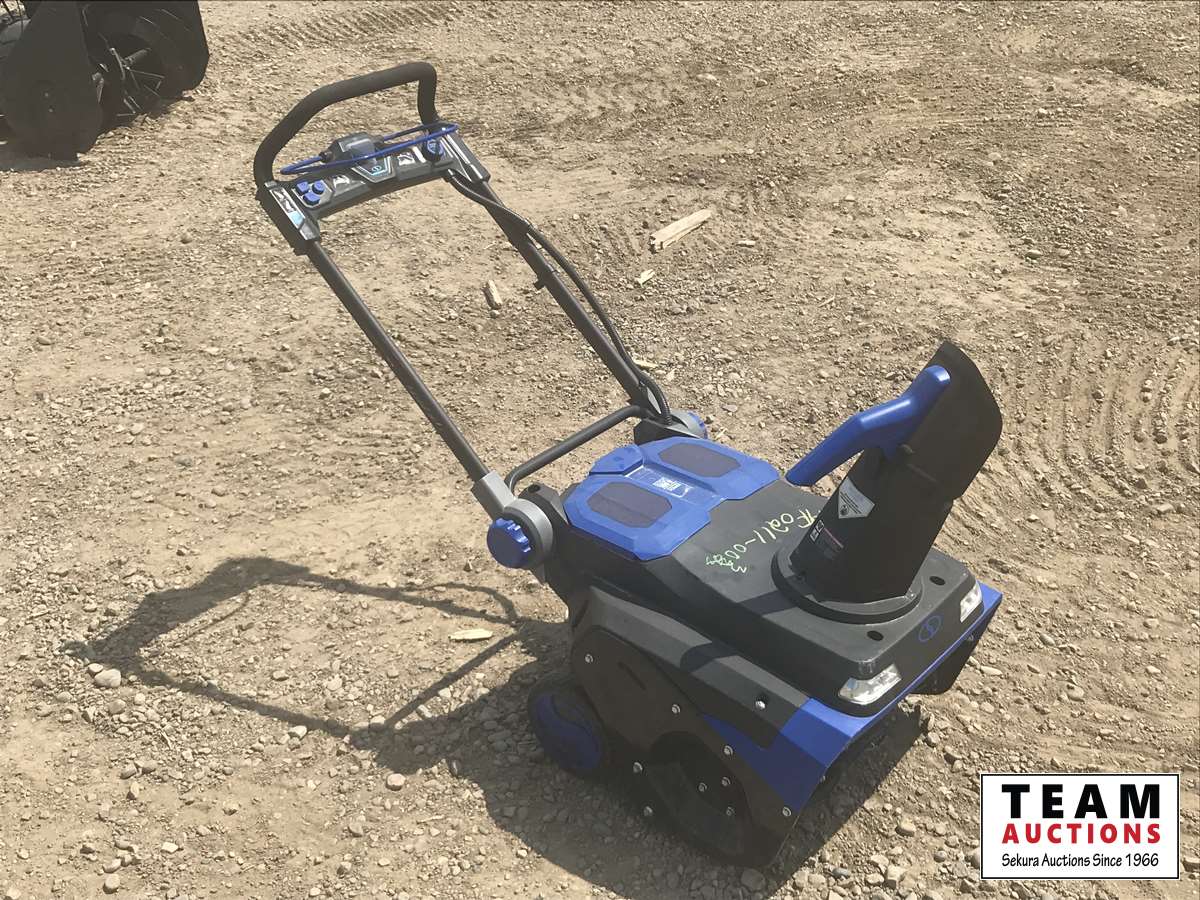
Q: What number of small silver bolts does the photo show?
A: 10